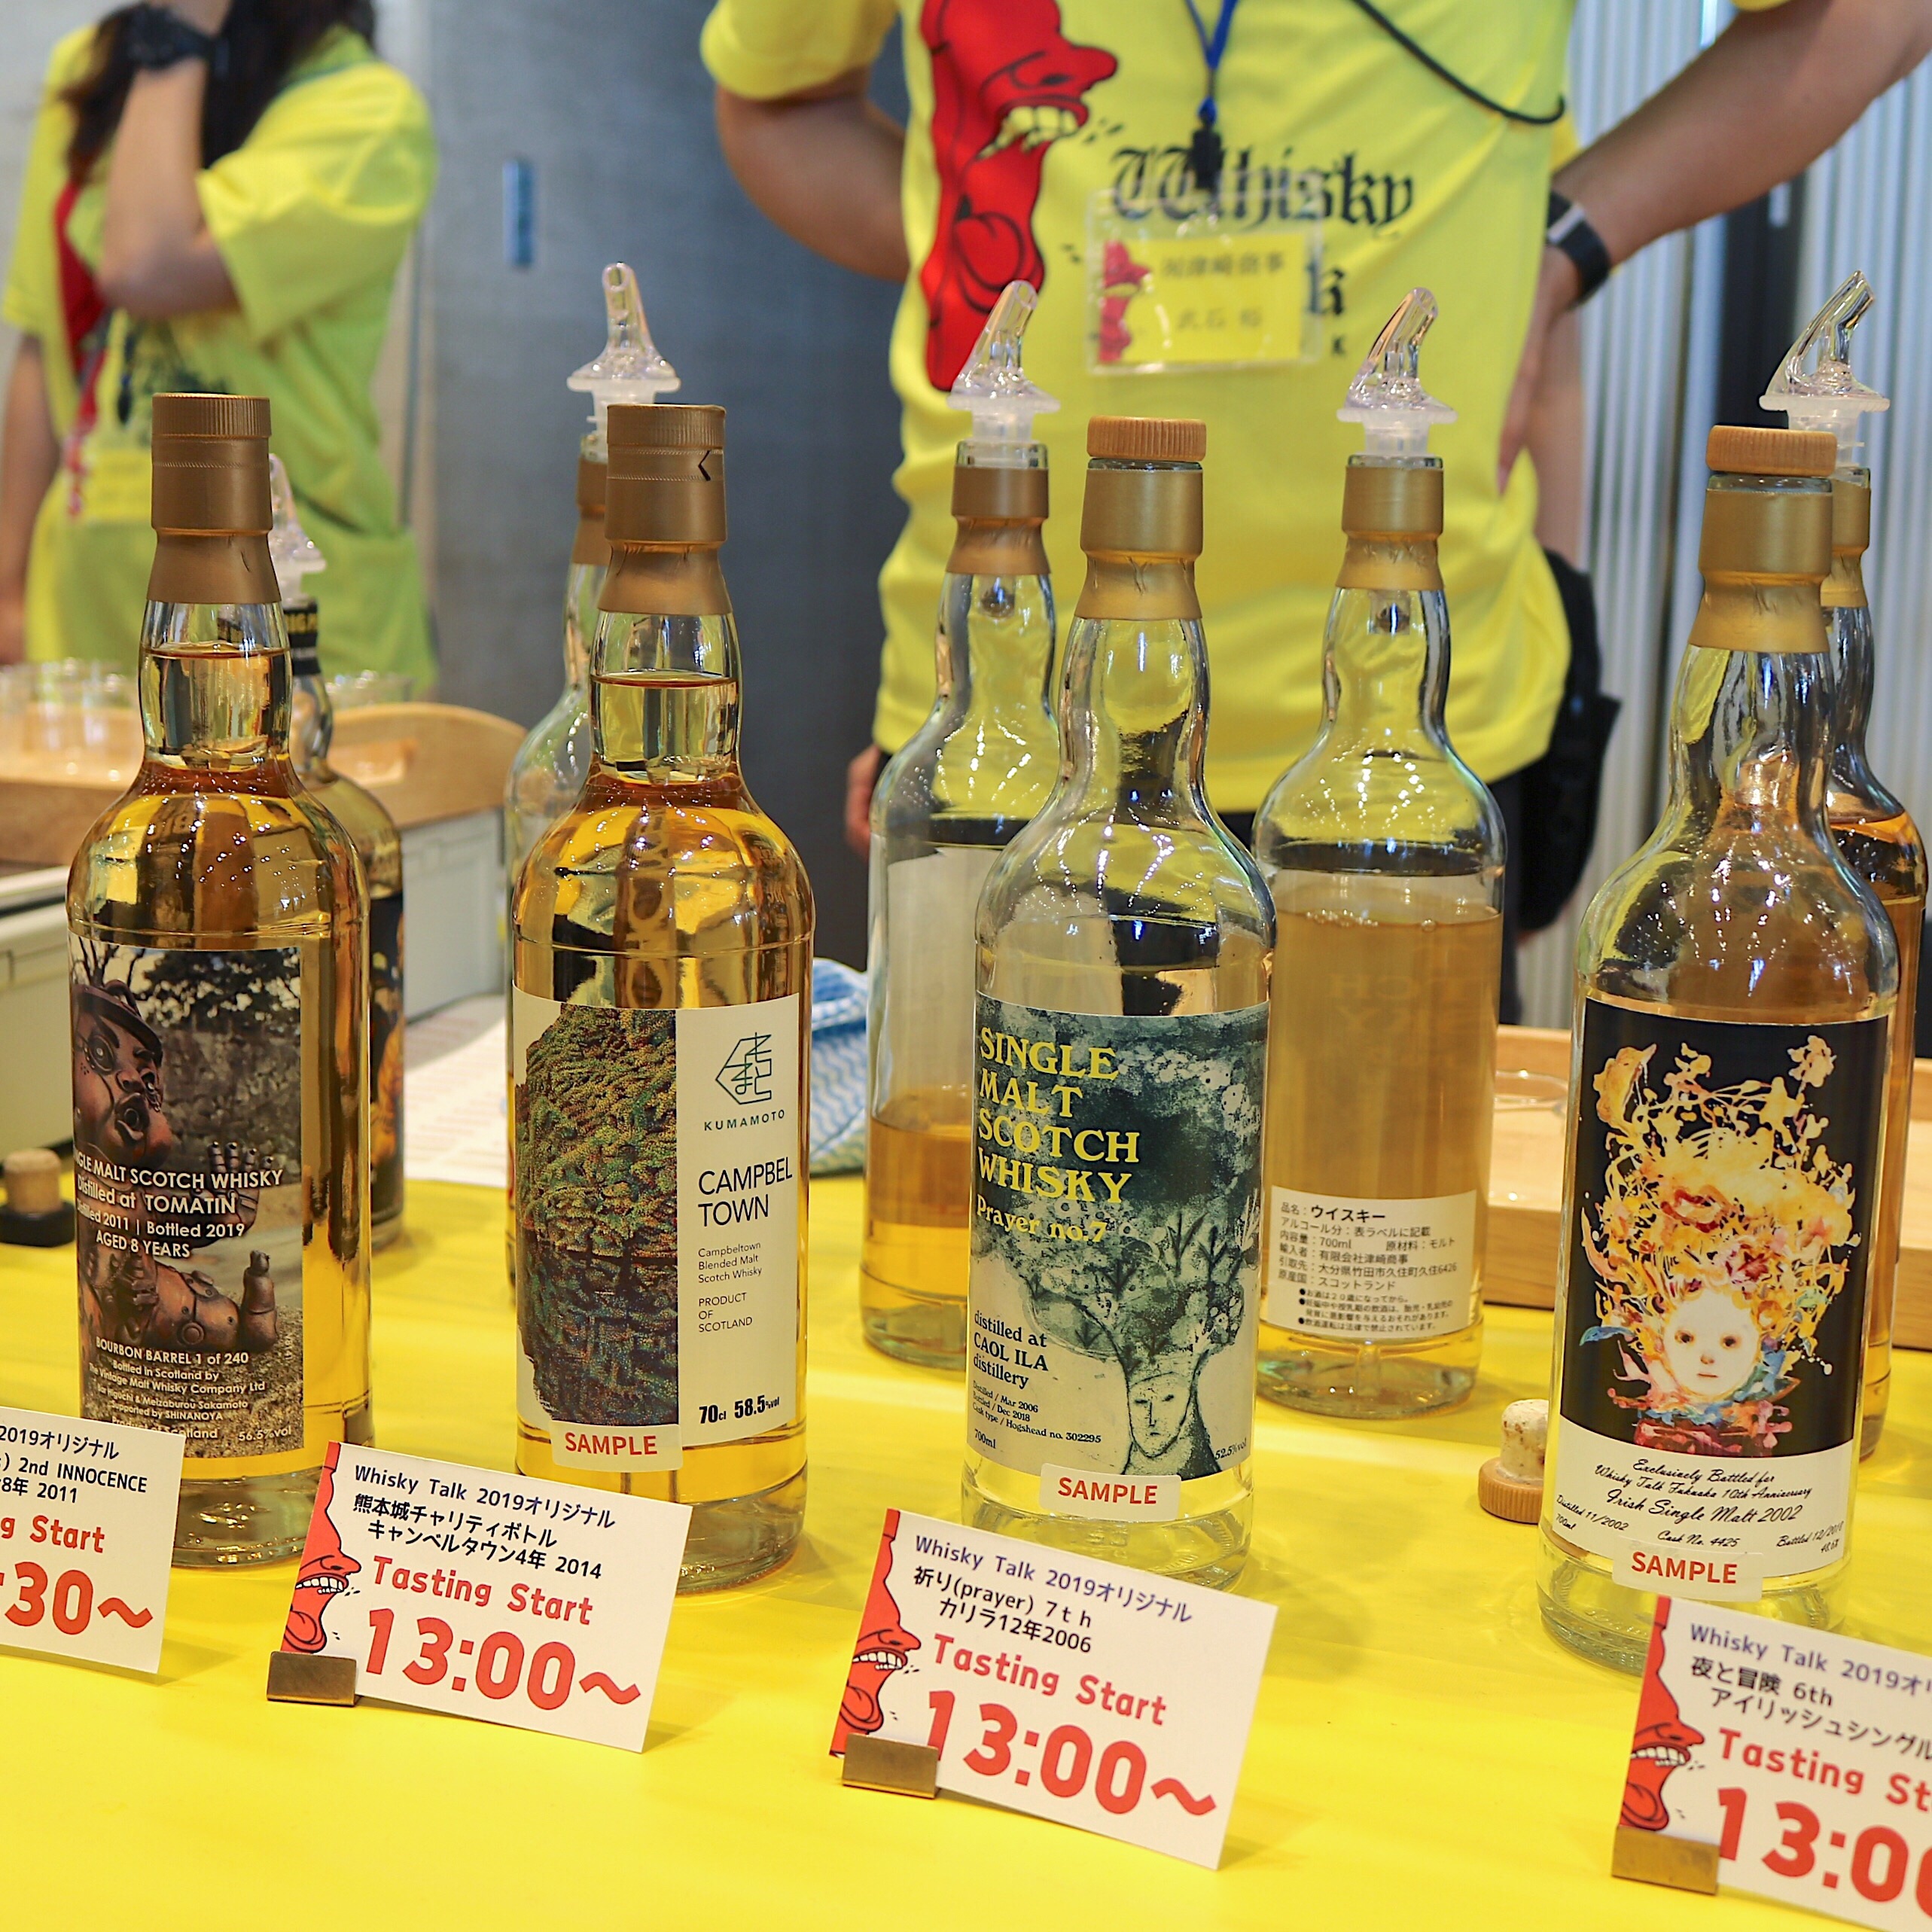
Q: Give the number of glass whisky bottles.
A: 9